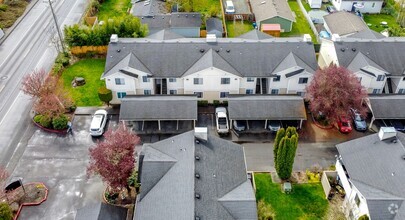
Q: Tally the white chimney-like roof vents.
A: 6